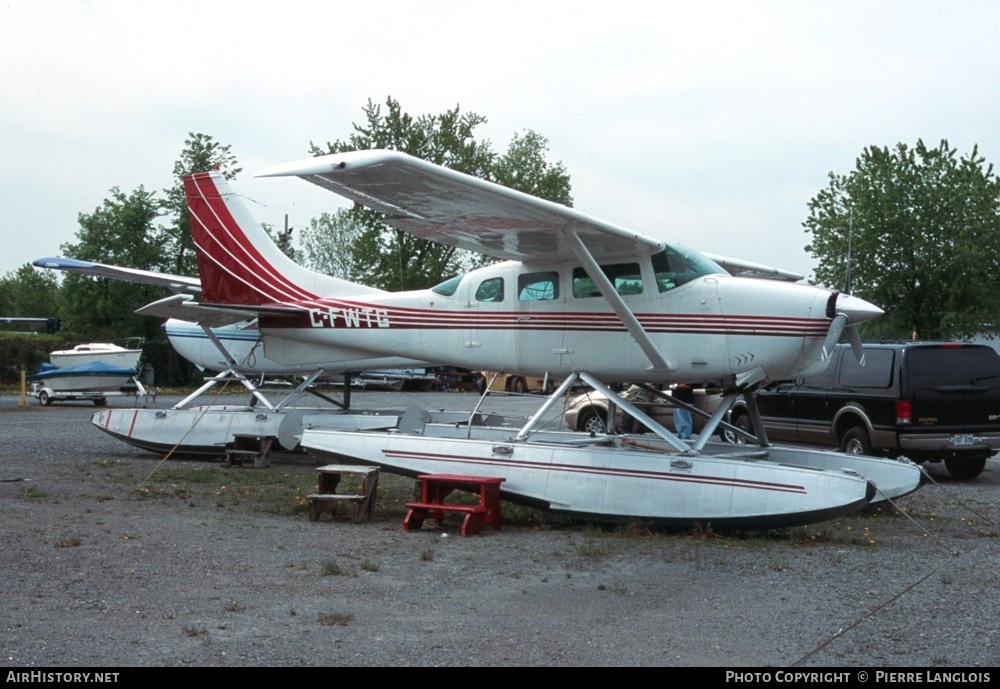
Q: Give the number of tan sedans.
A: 1